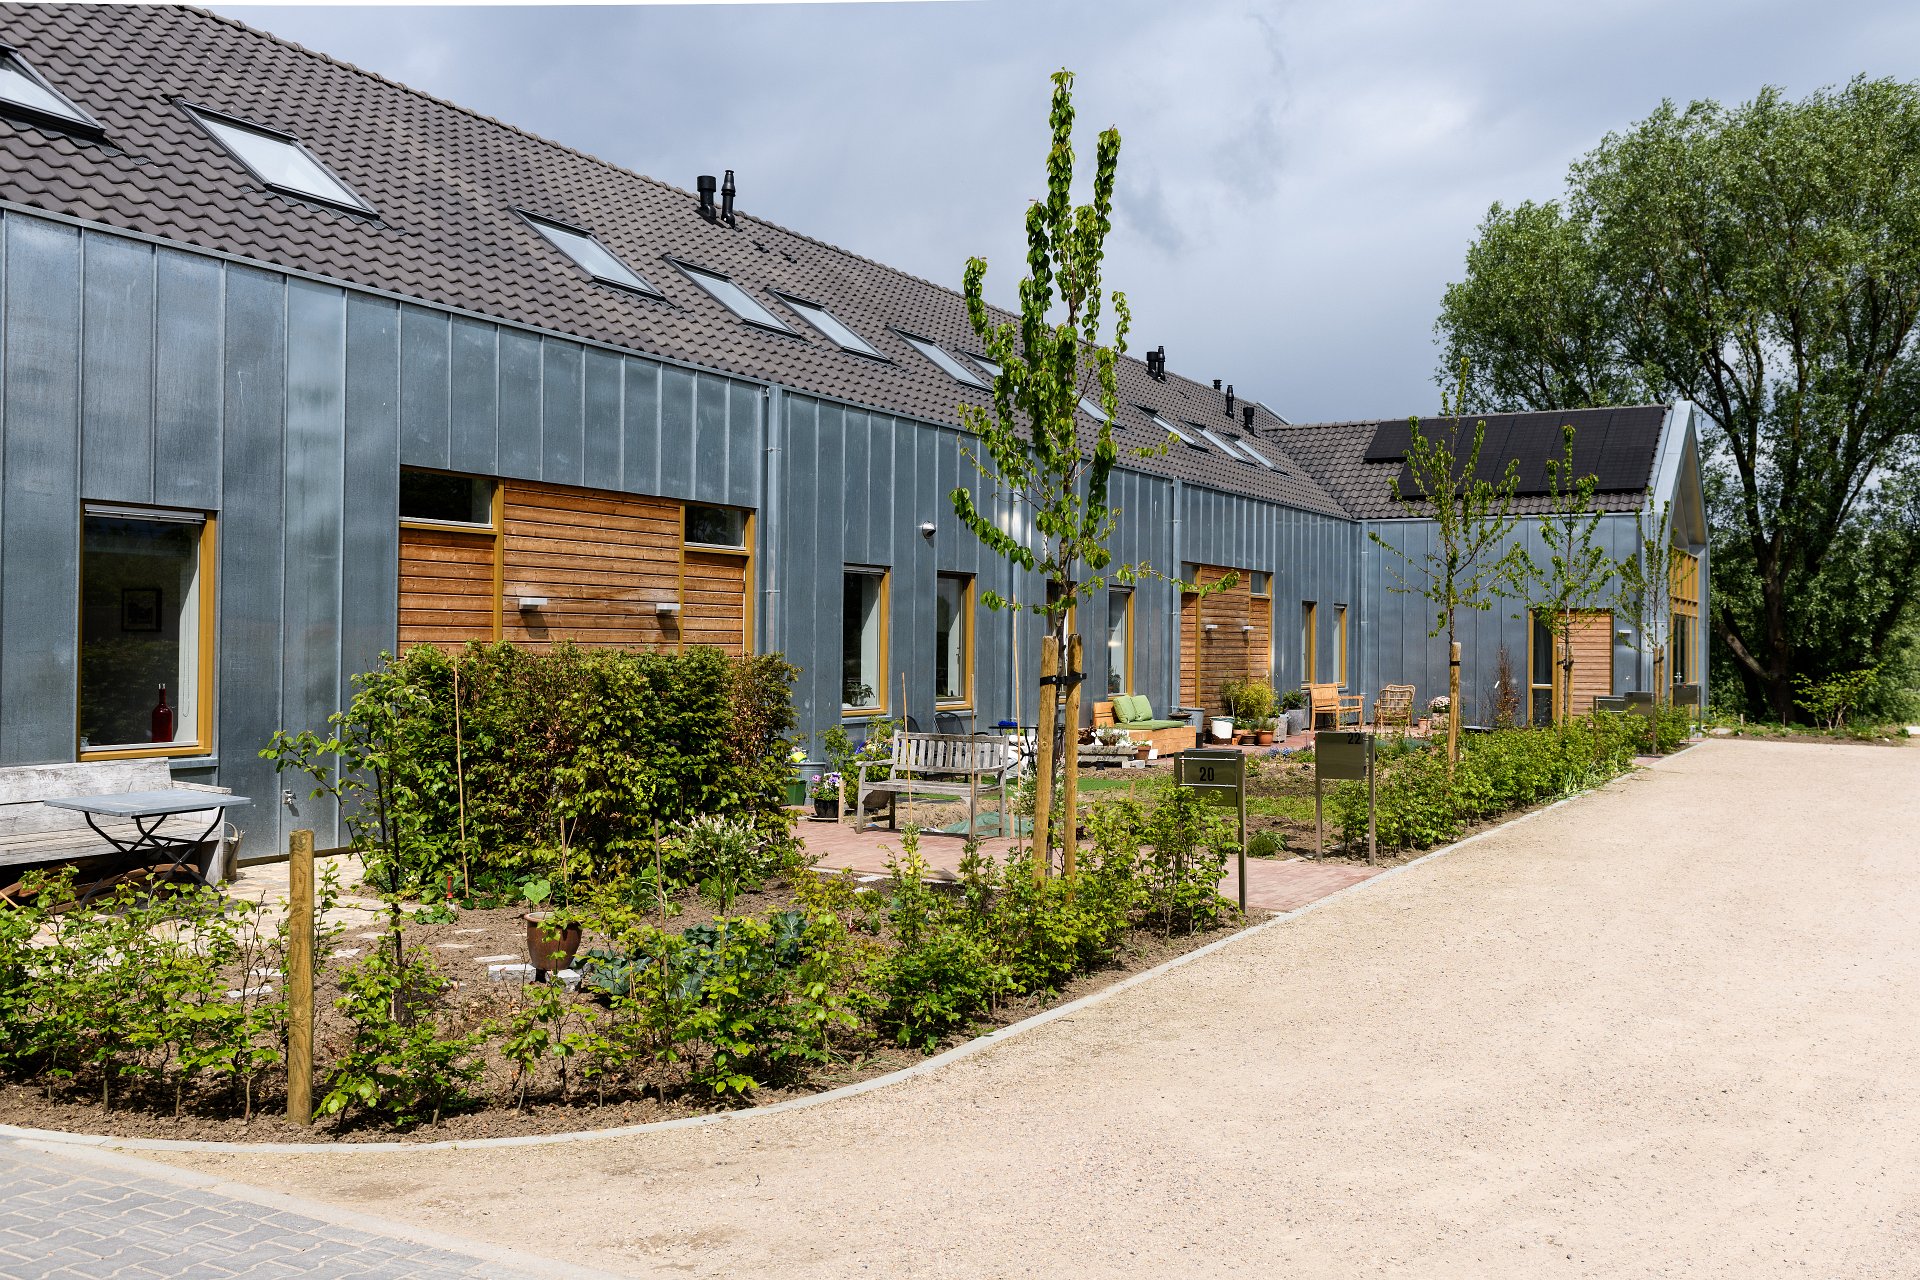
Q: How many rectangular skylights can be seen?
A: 11